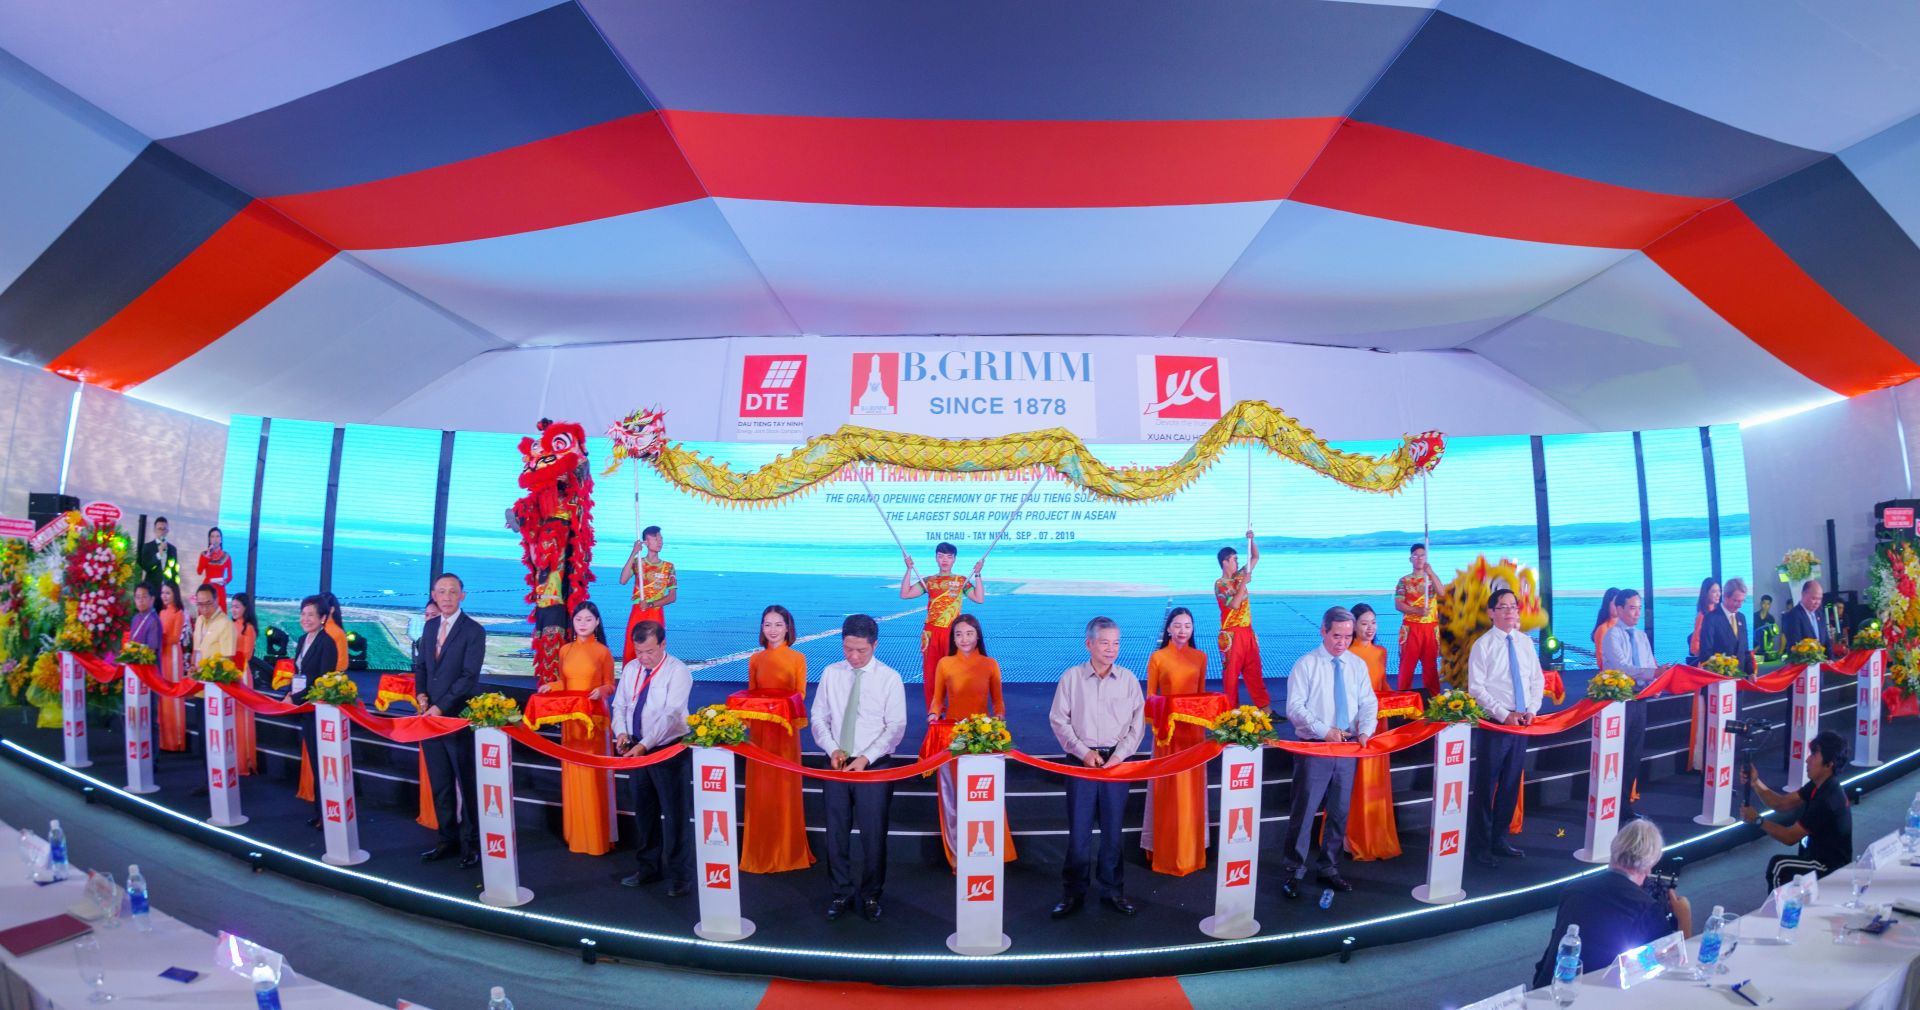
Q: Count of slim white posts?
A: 13